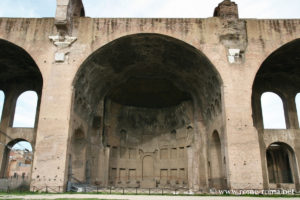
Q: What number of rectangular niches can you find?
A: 12